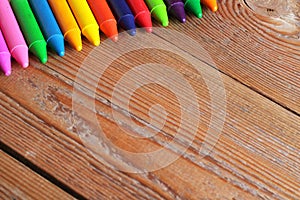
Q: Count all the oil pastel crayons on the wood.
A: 13